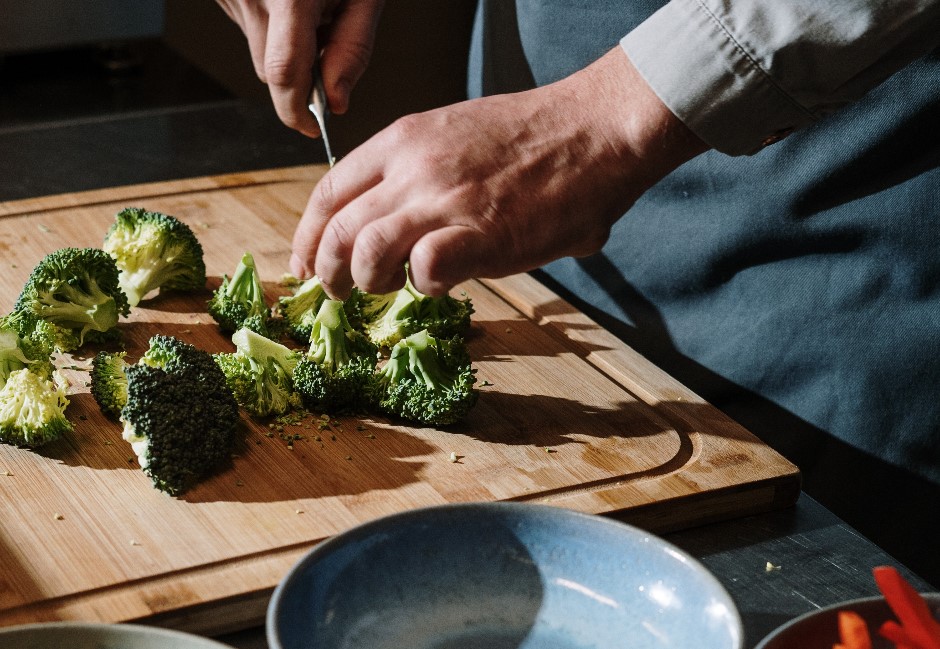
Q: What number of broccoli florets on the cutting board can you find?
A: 12